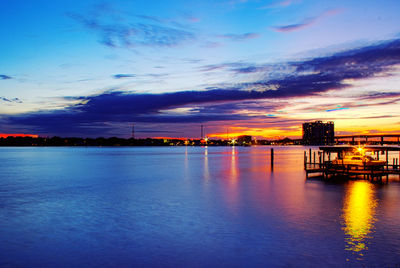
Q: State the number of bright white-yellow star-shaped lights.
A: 3